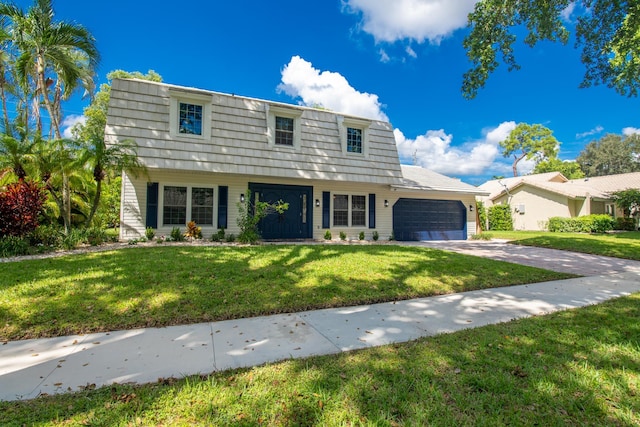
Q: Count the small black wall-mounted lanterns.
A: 4